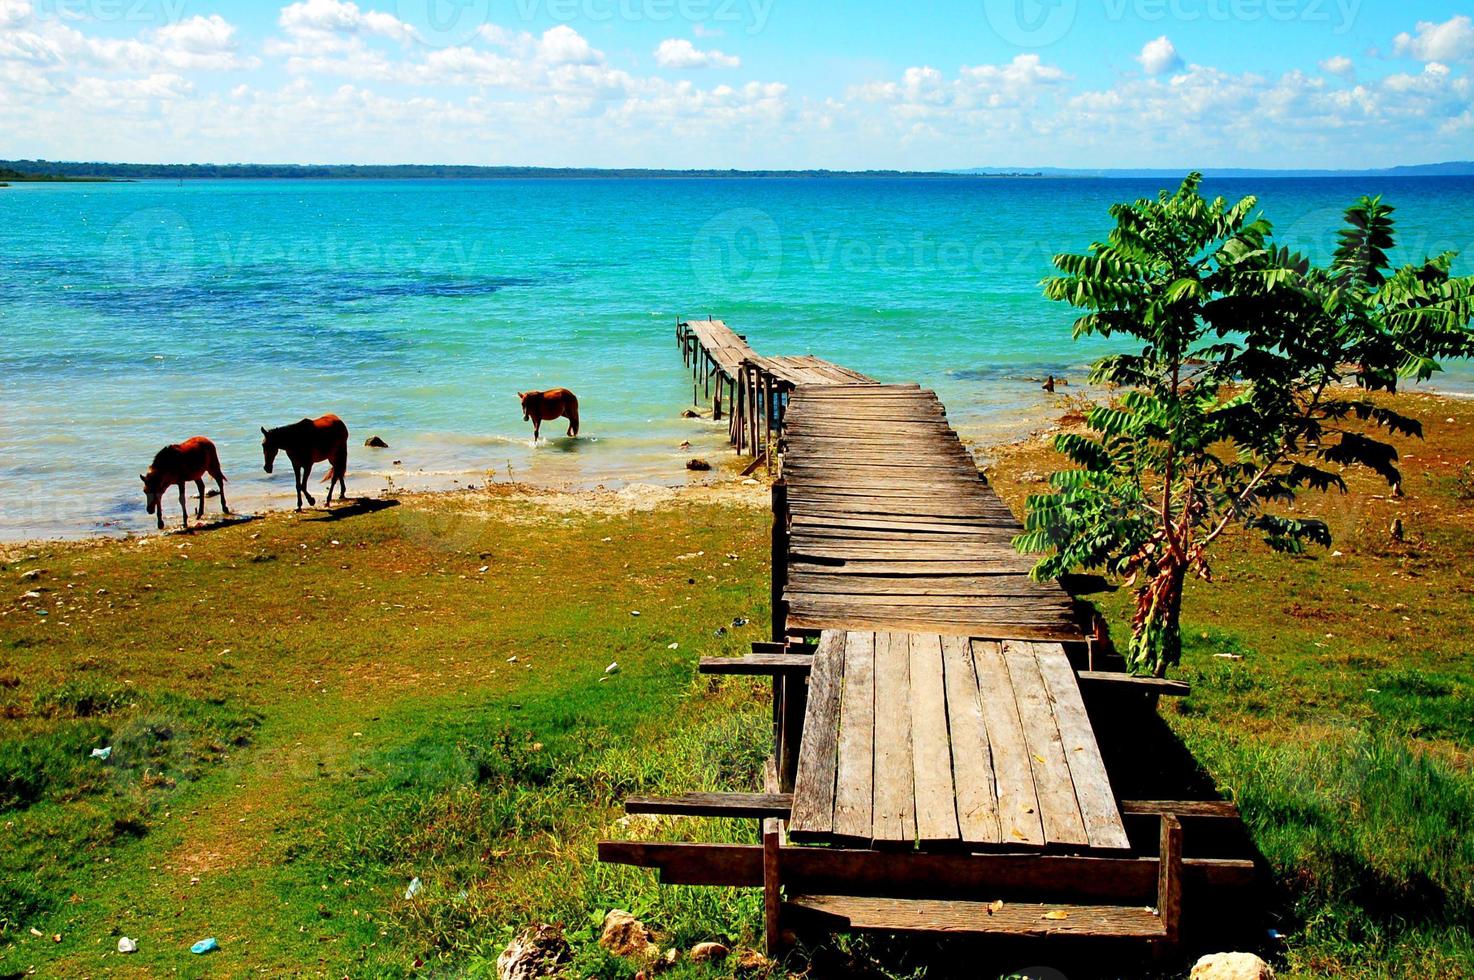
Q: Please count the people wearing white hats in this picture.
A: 0